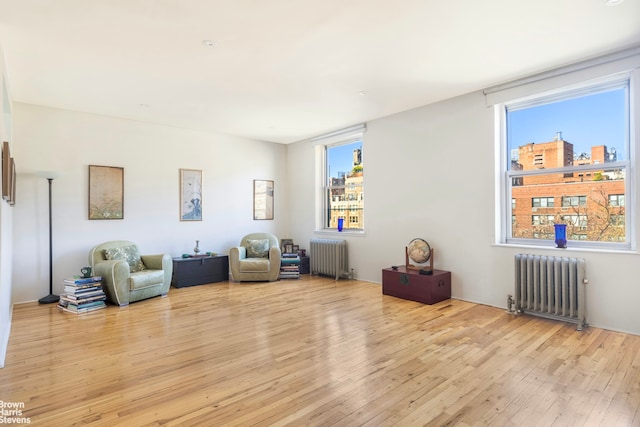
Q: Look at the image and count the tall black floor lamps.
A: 1